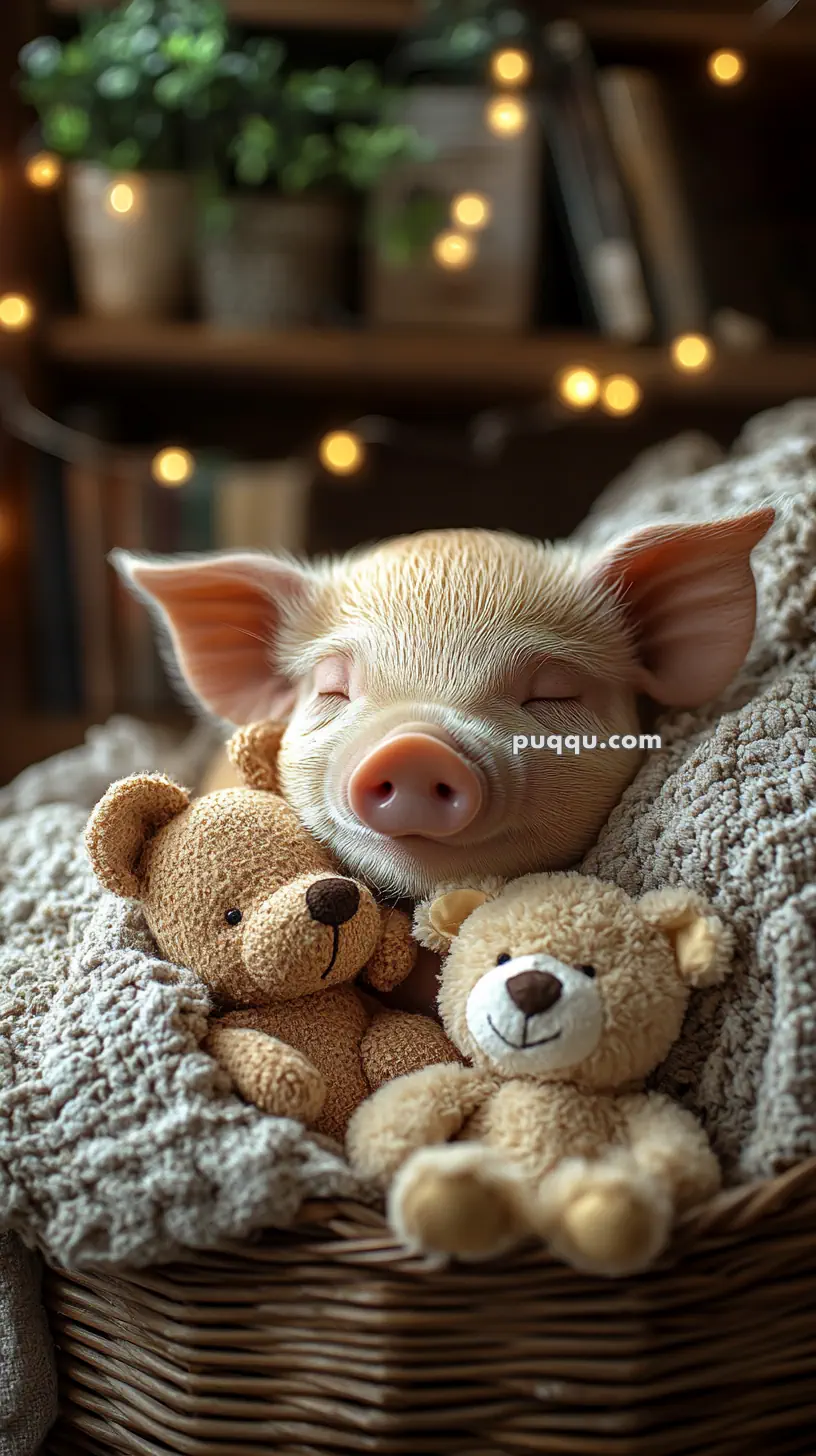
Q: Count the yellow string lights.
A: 13